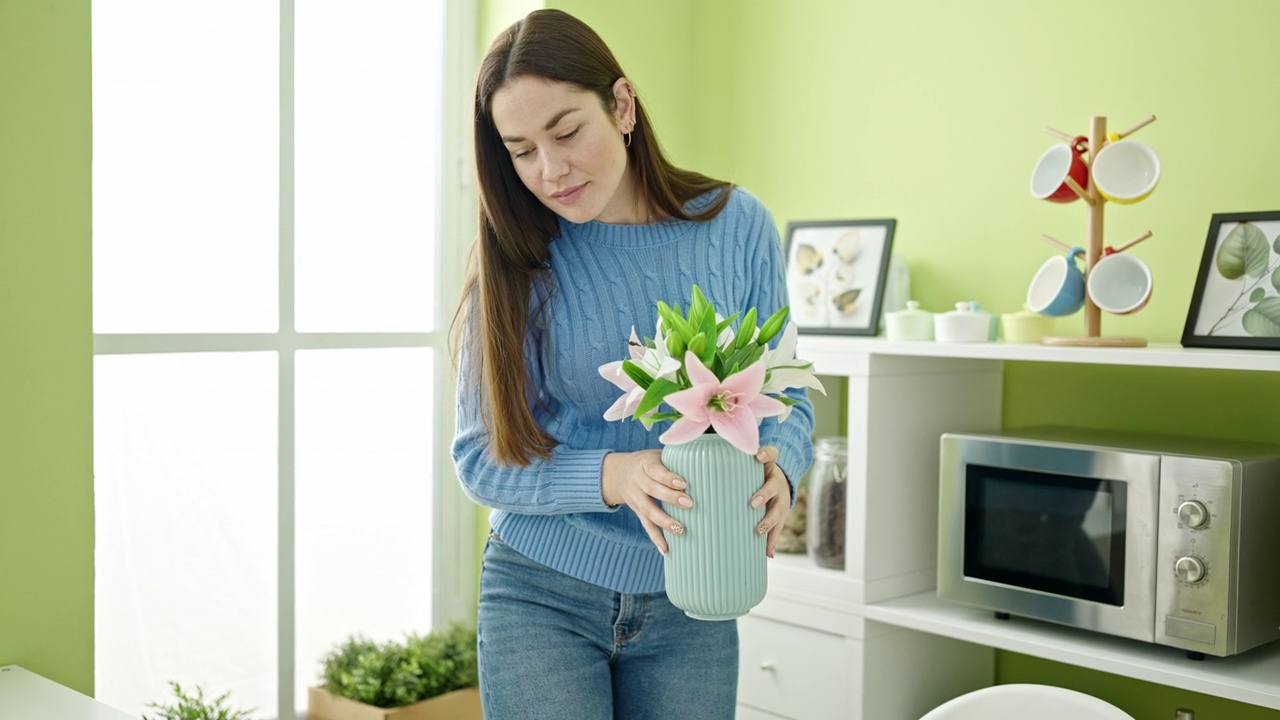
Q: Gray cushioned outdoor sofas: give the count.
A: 0